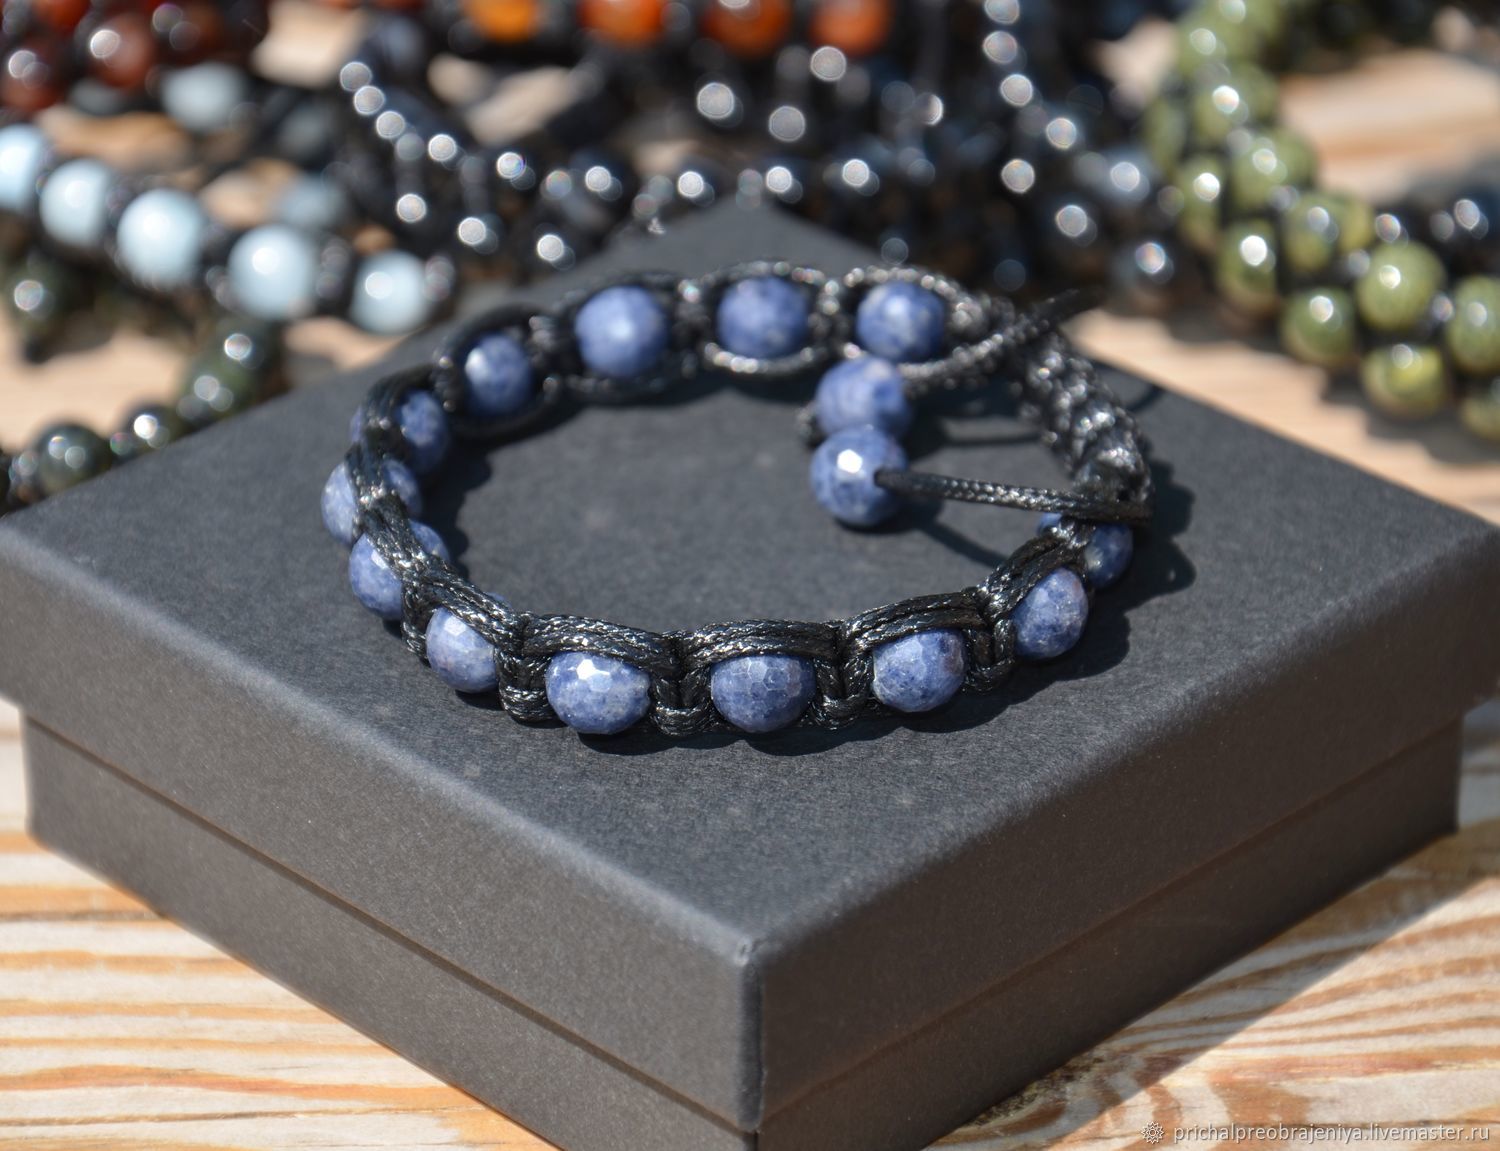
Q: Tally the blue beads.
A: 15